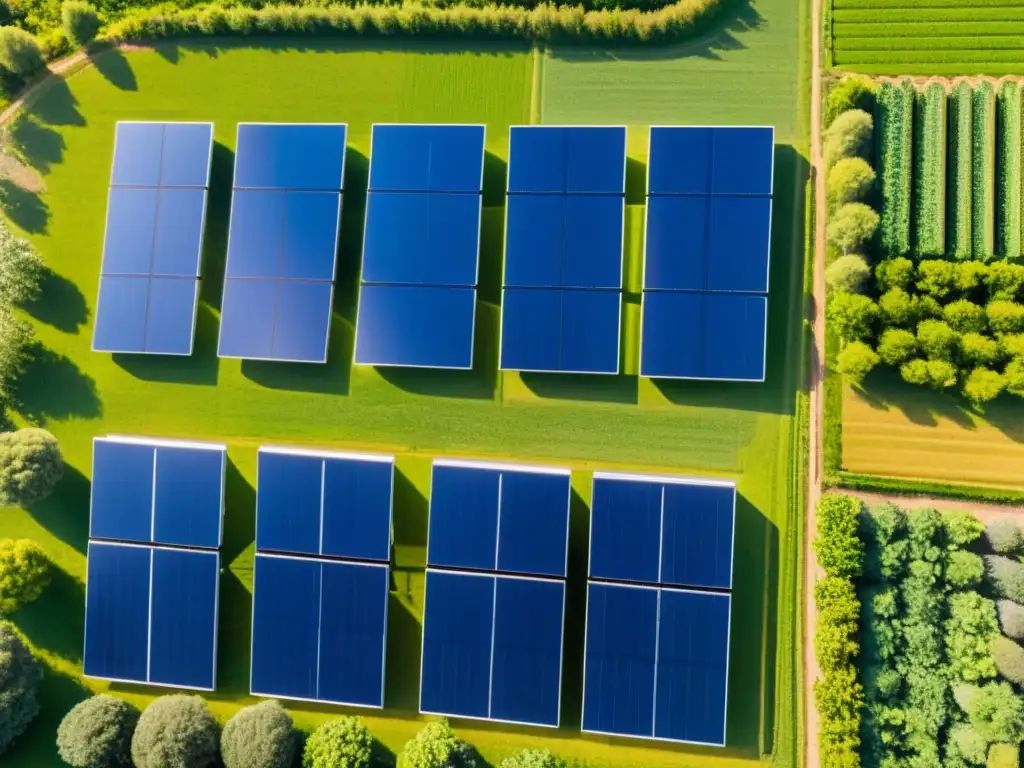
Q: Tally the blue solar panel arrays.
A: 9